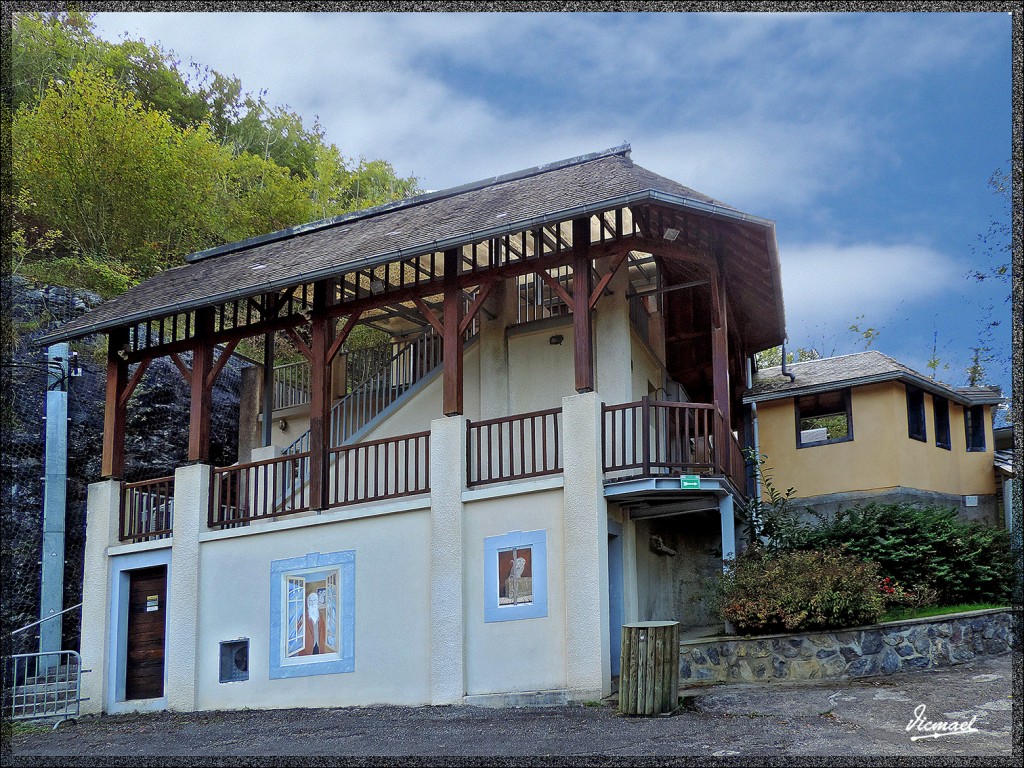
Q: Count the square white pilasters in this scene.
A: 4